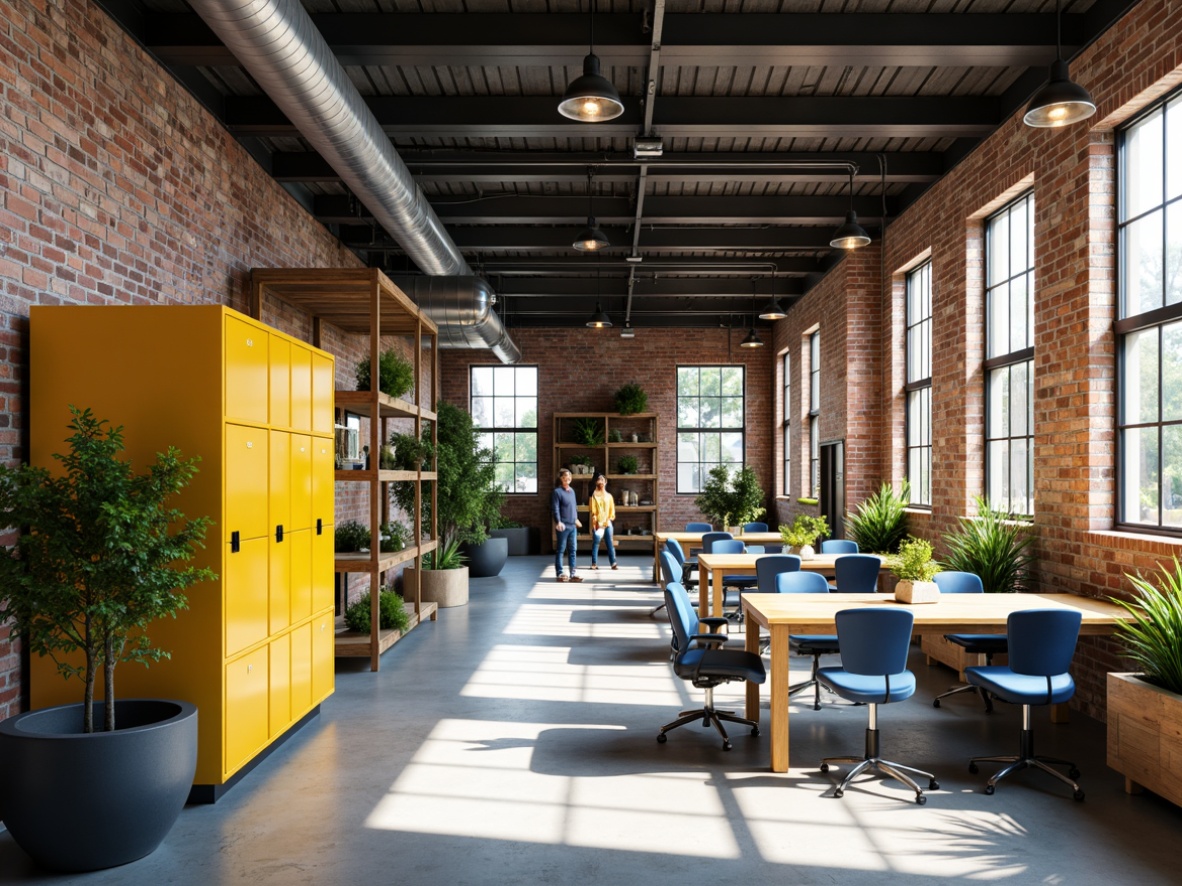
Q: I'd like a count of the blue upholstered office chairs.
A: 14